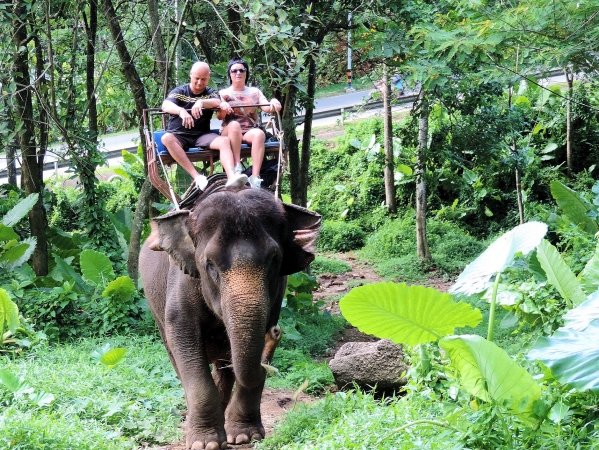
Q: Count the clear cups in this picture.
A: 0